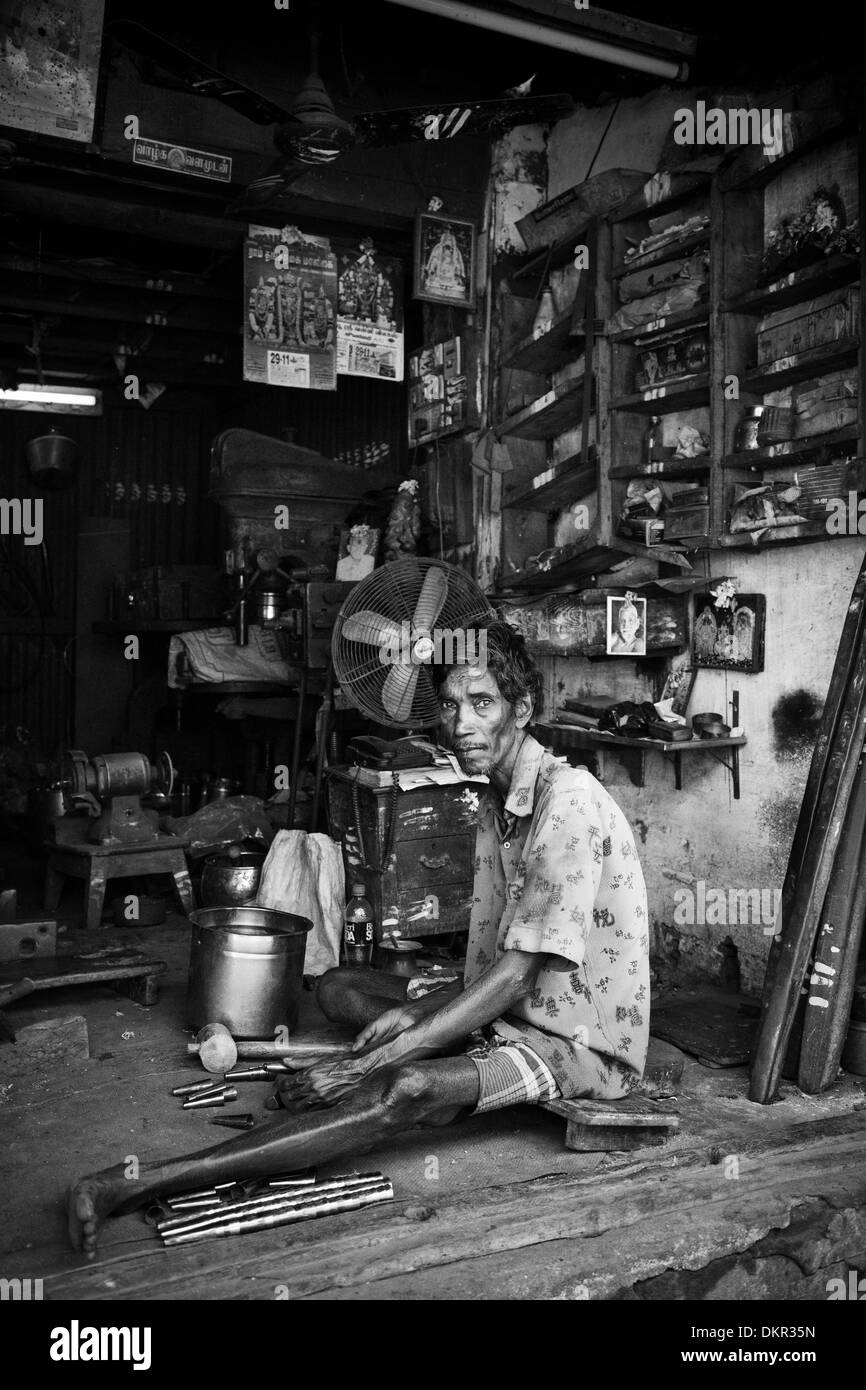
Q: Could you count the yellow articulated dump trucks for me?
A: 0